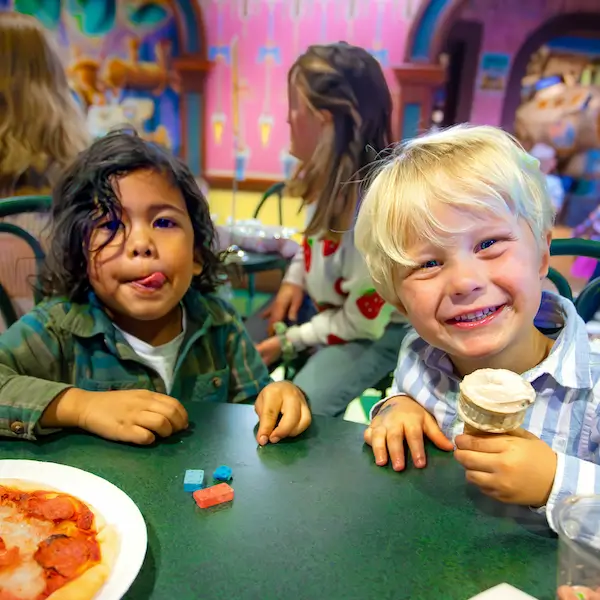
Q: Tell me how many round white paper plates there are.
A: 1